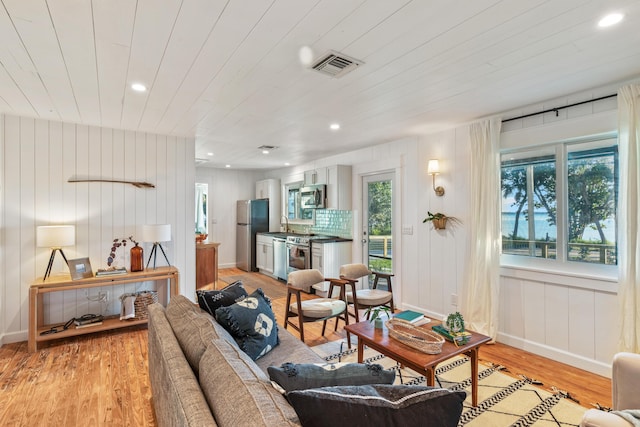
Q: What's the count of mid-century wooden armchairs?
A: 2